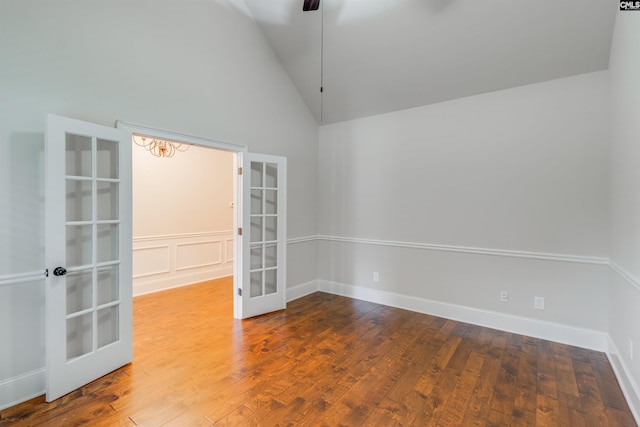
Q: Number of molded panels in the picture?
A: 3